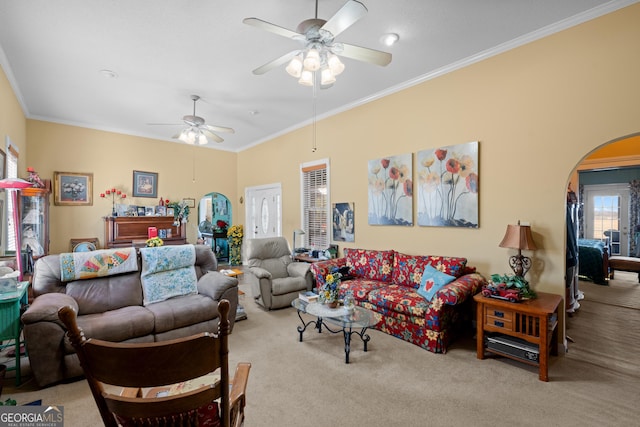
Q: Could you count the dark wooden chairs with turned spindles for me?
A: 1